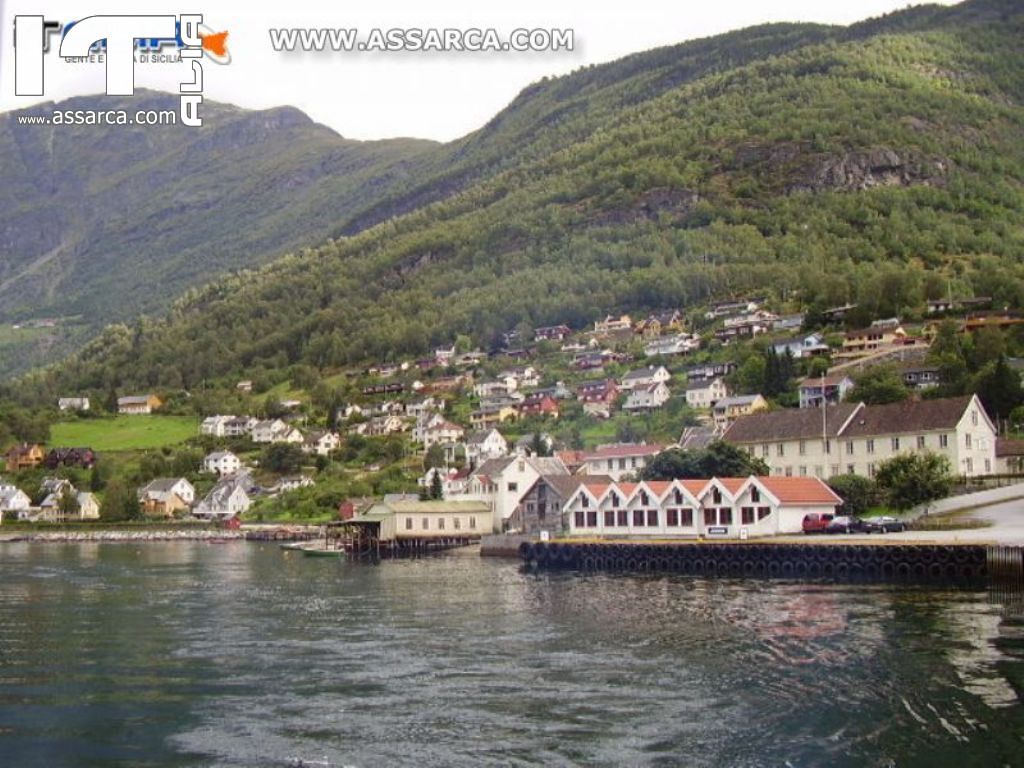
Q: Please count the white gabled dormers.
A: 6